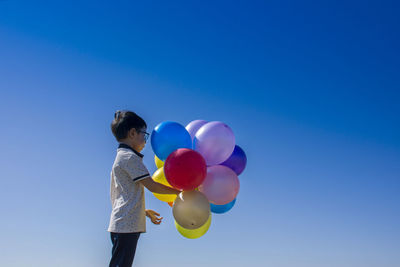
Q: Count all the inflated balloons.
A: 12